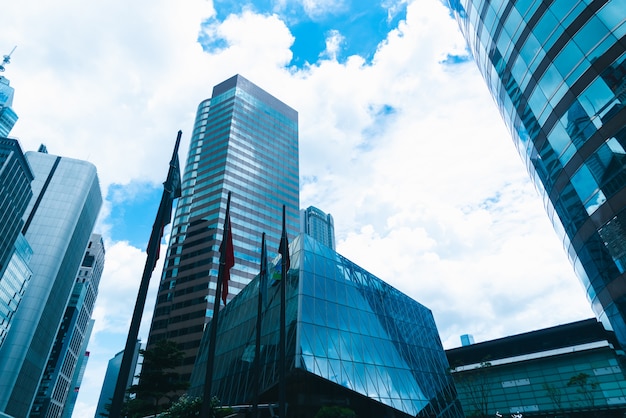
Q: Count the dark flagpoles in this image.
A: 4